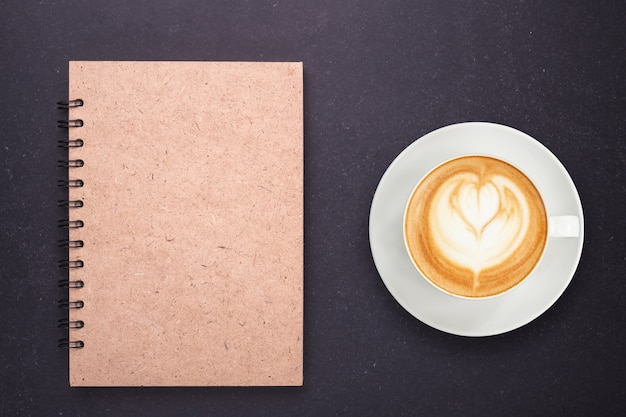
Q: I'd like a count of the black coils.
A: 13